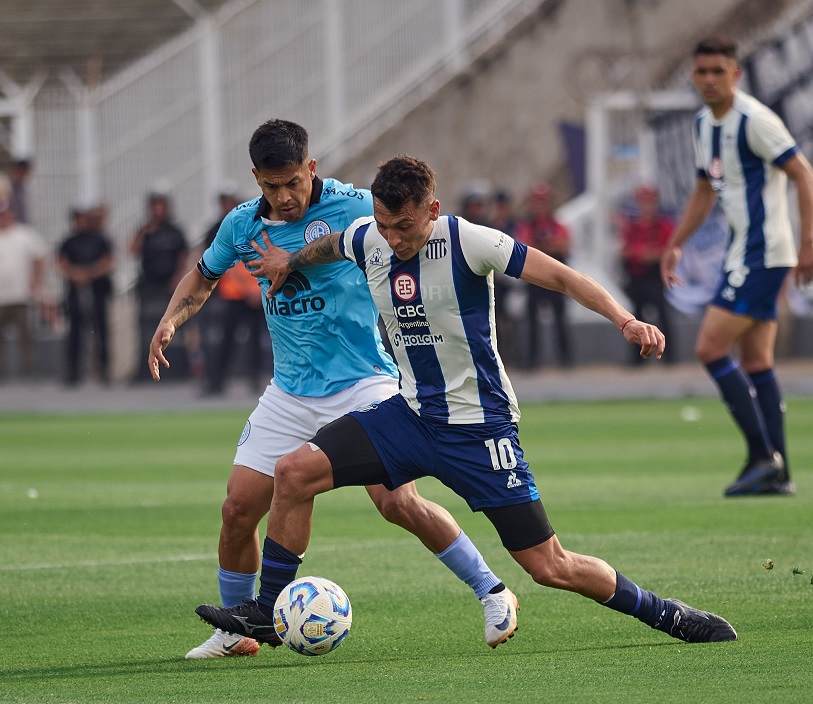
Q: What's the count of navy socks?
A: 4